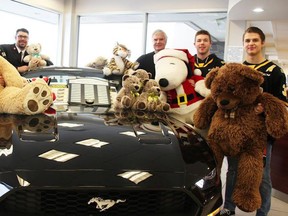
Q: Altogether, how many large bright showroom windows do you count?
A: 3